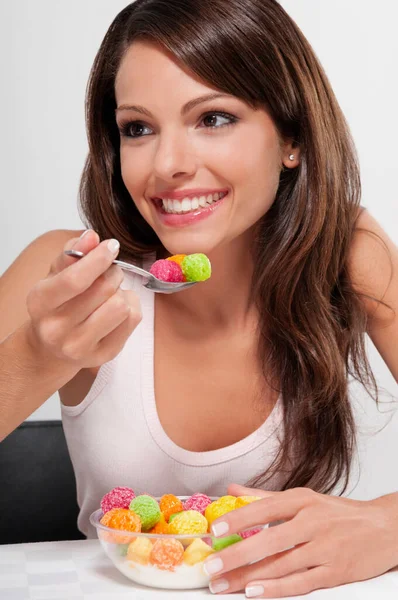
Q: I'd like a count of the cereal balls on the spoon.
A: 3